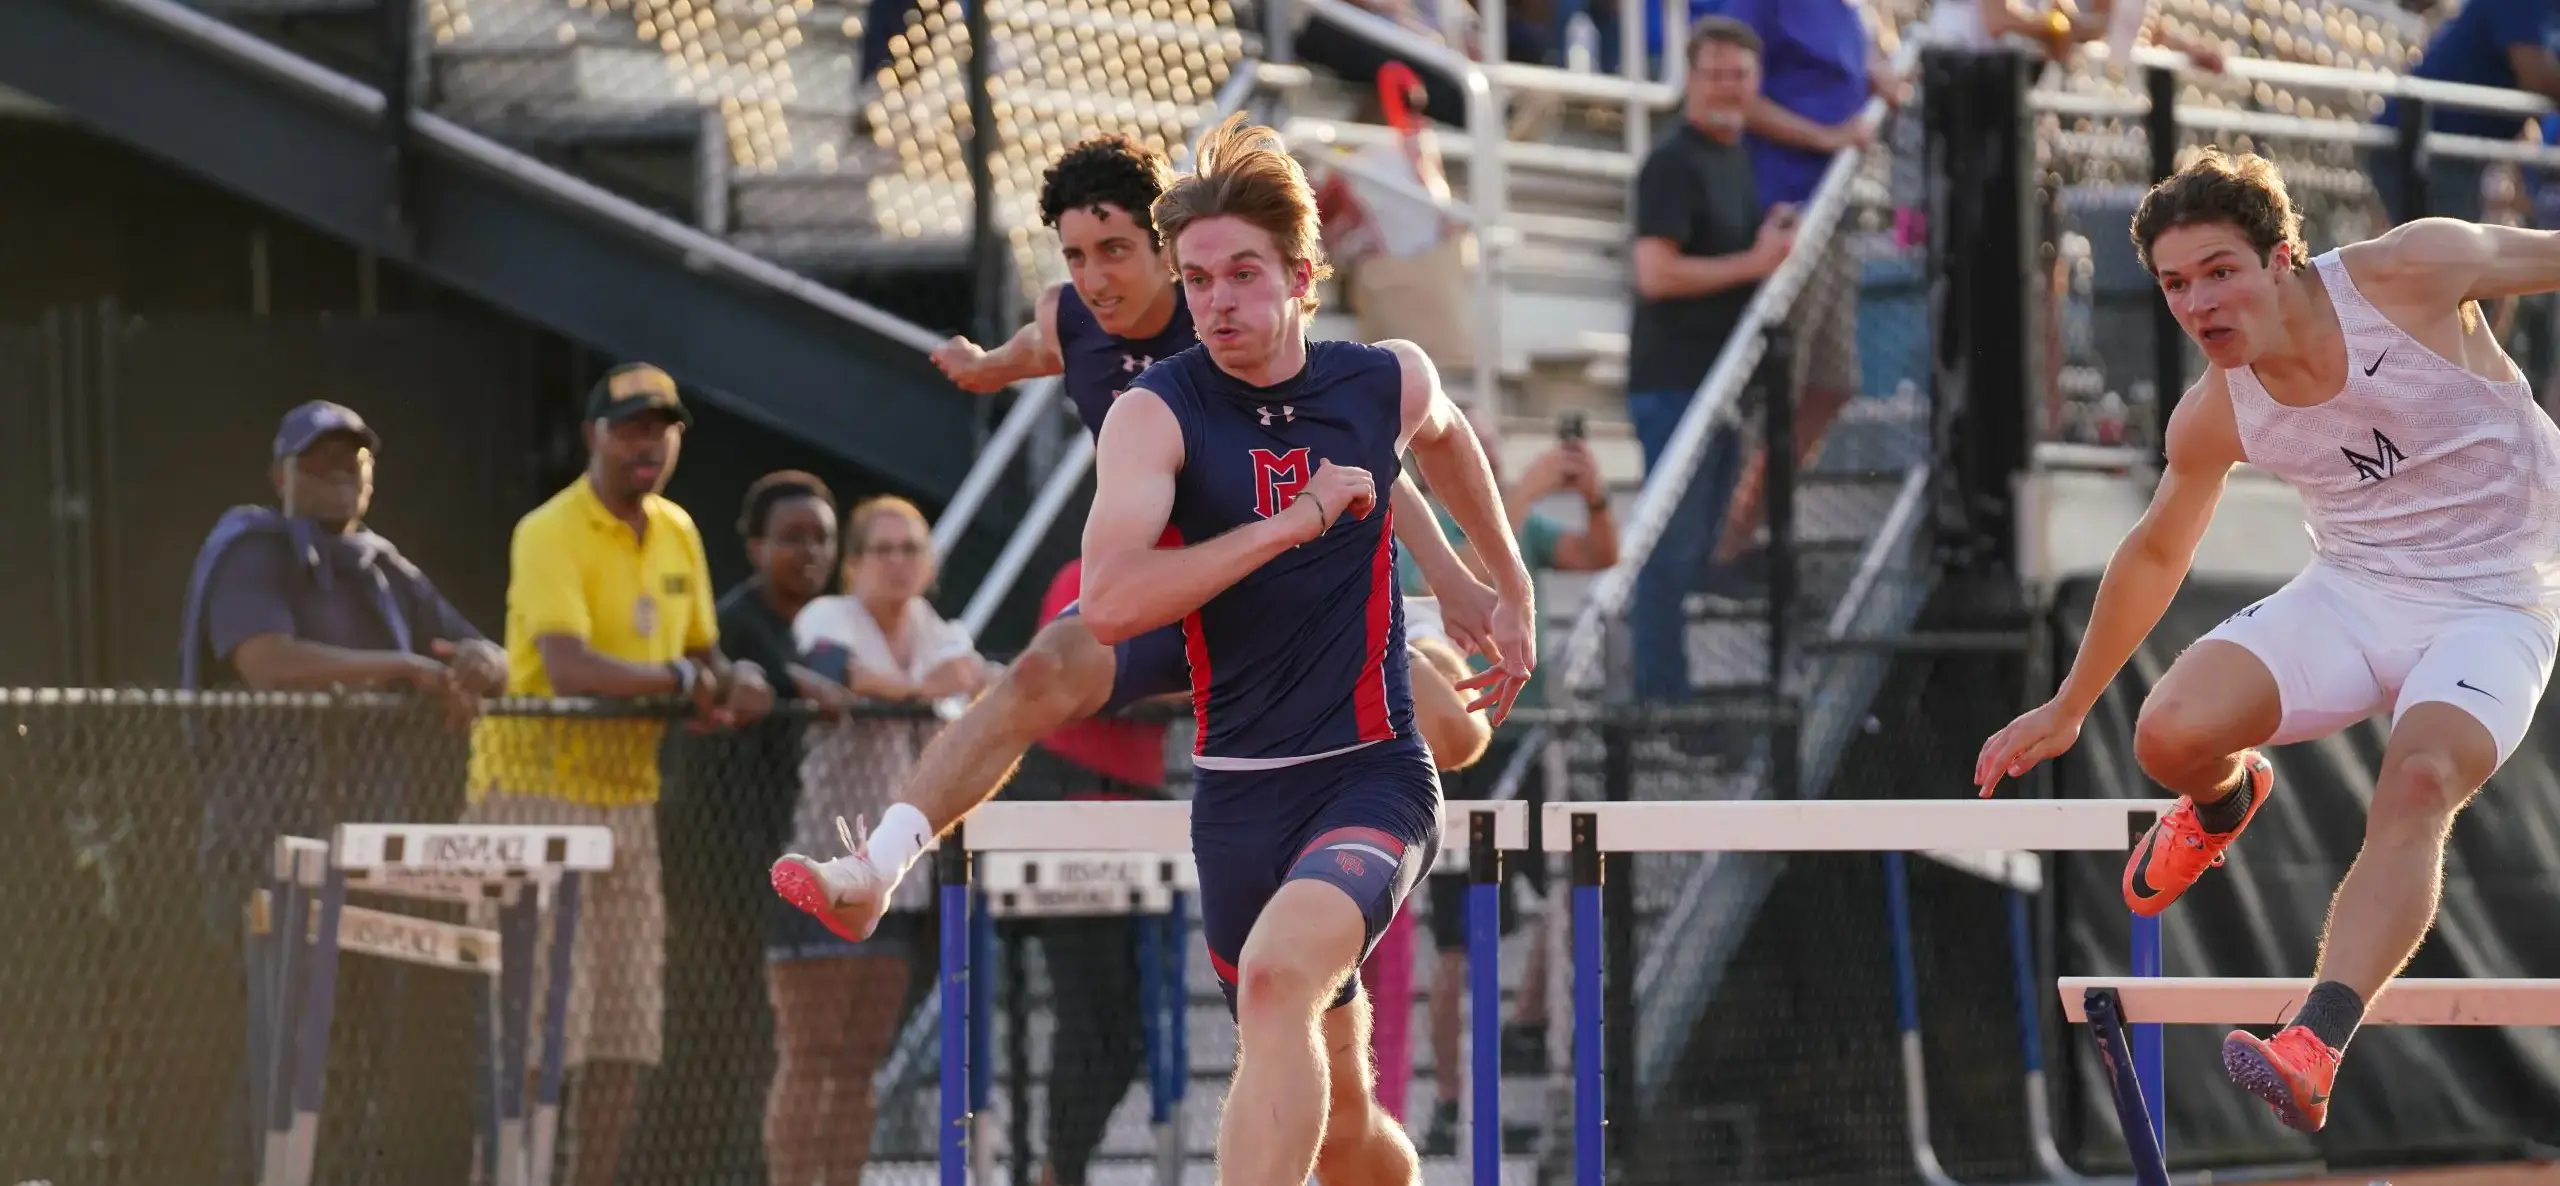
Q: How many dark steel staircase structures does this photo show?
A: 1